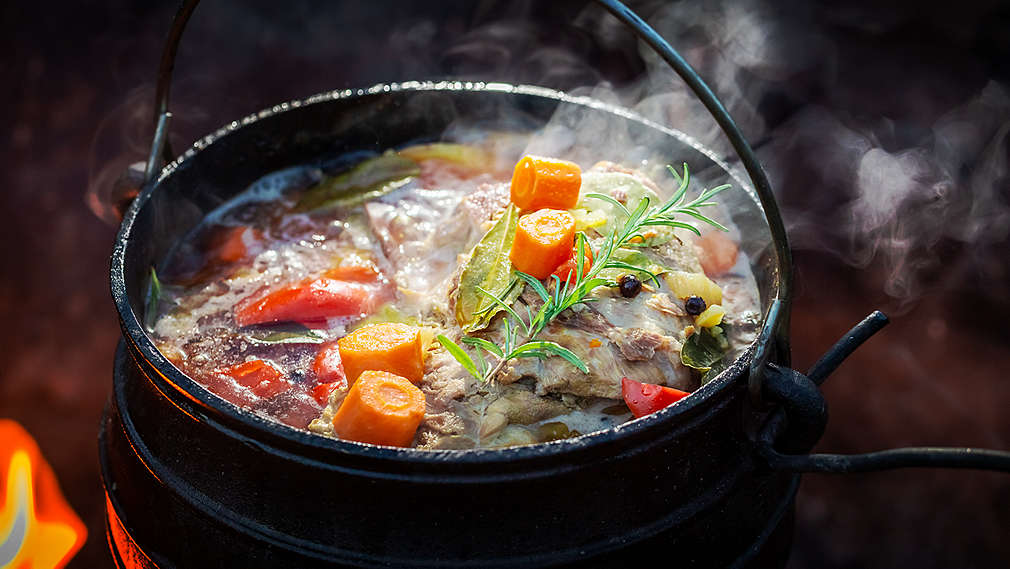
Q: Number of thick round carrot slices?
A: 4